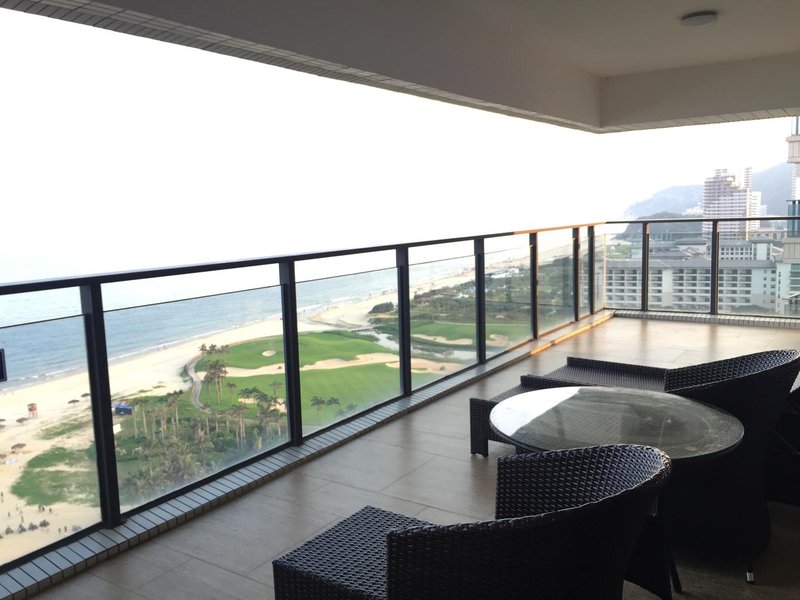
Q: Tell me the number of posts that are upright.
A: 9